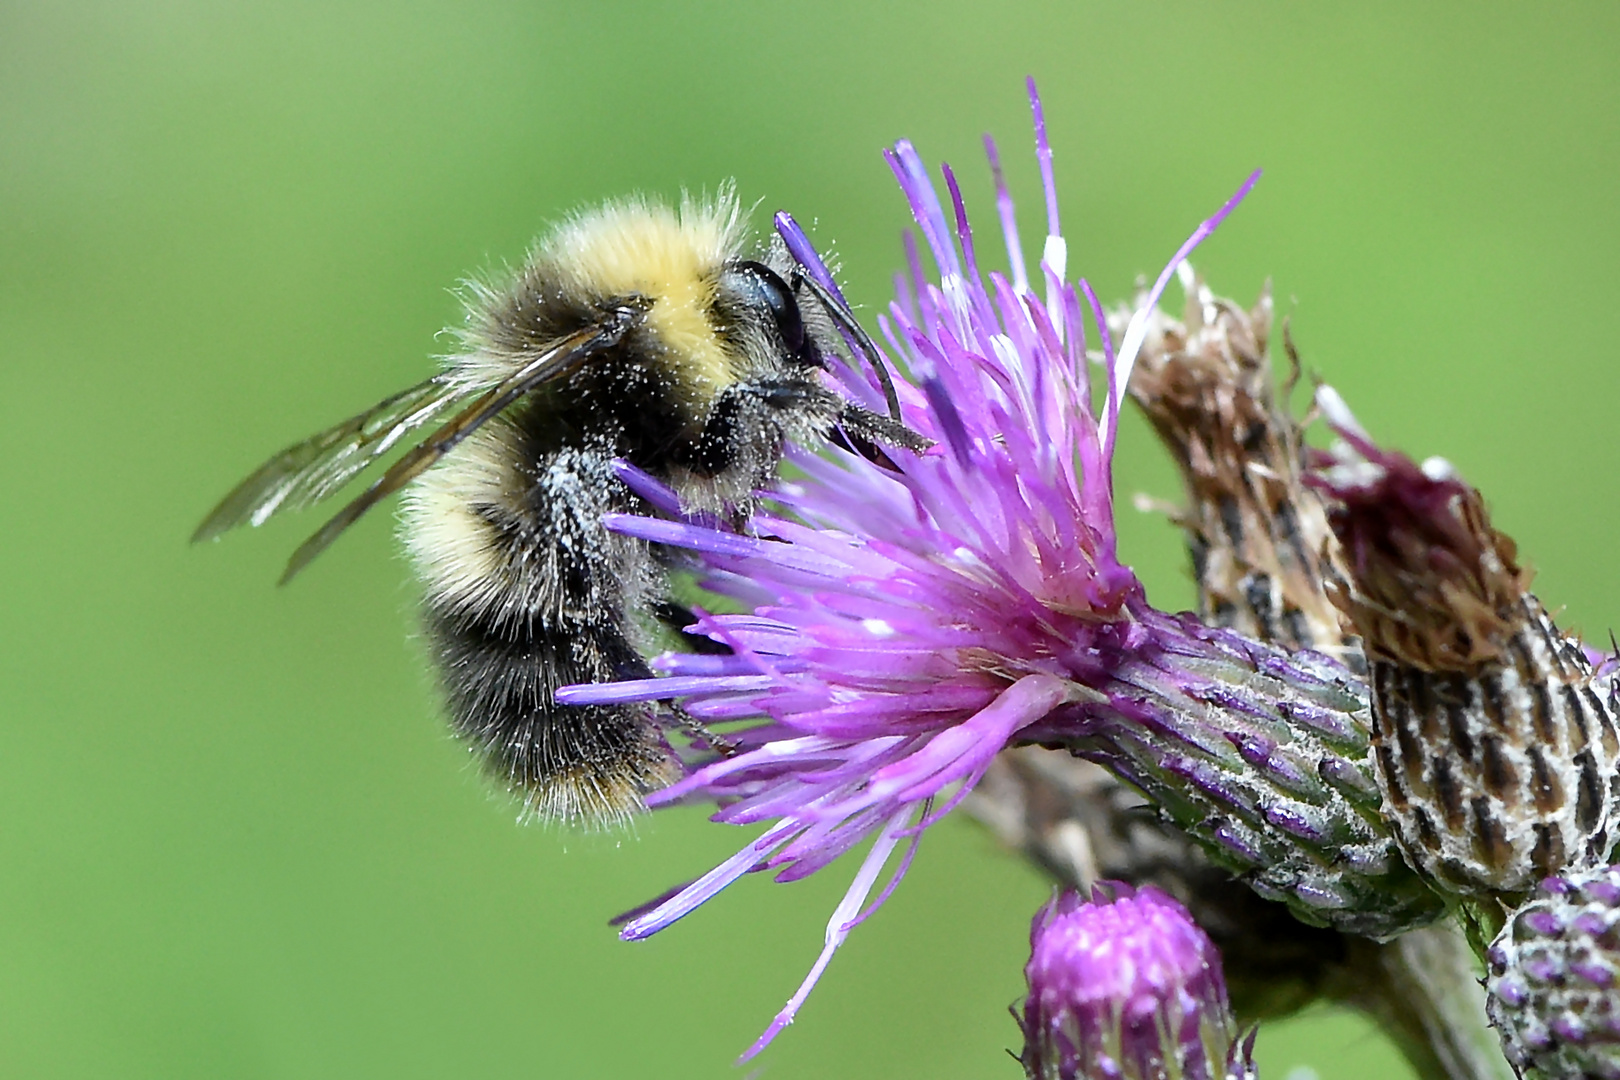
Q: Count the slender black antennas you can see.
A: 1